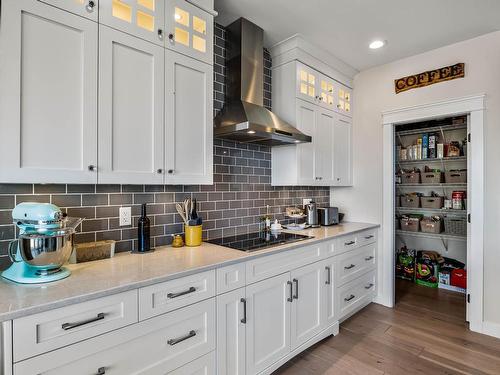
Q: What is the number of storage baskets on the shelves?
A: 8